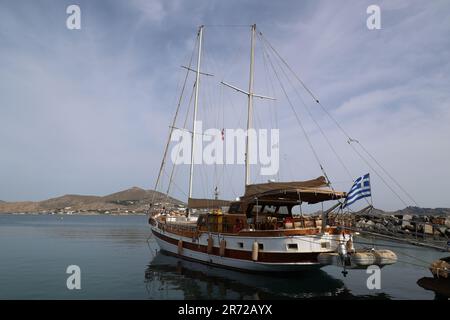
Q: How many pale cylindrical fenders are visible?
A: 4